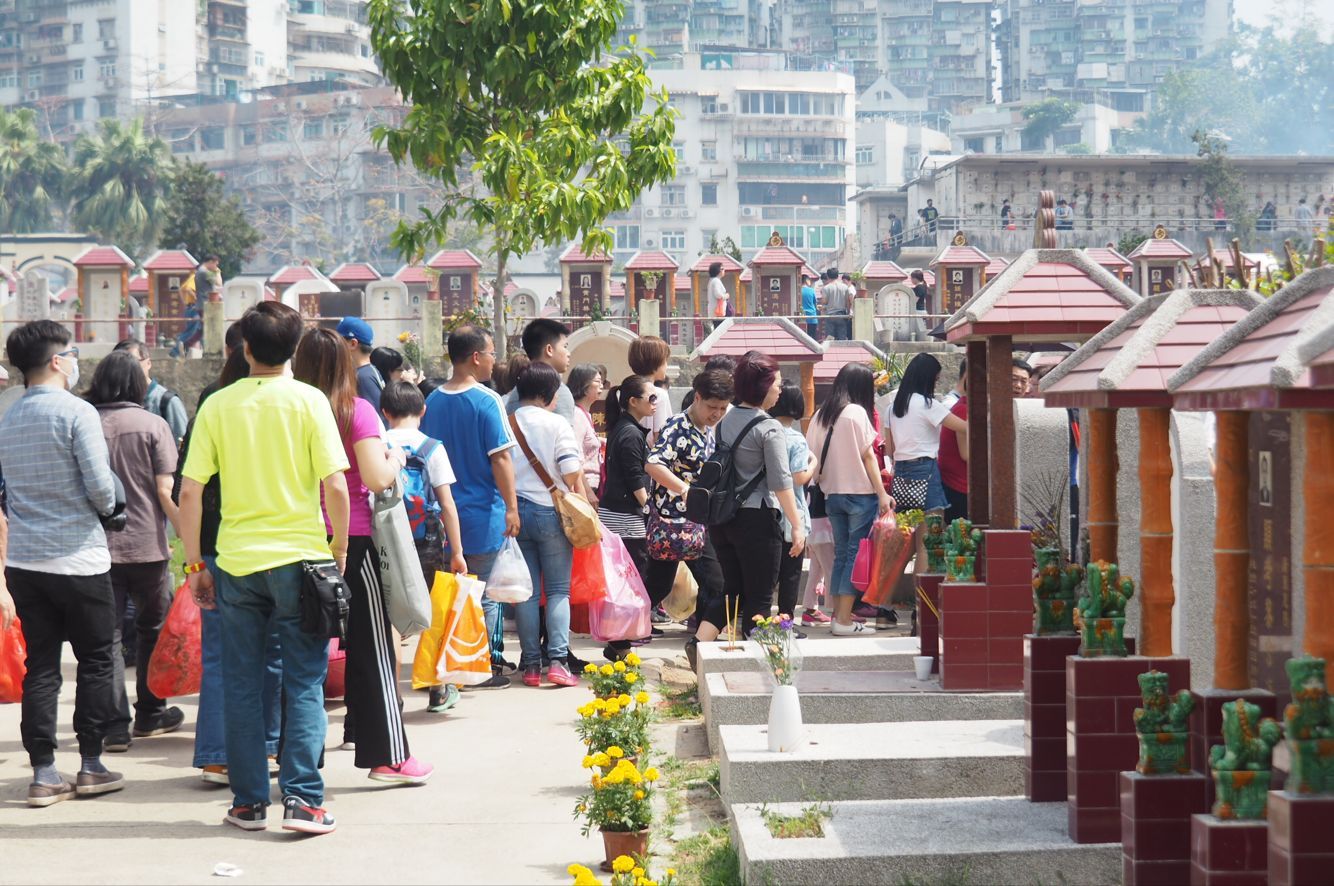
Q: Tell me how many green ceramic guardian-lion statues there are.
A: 7